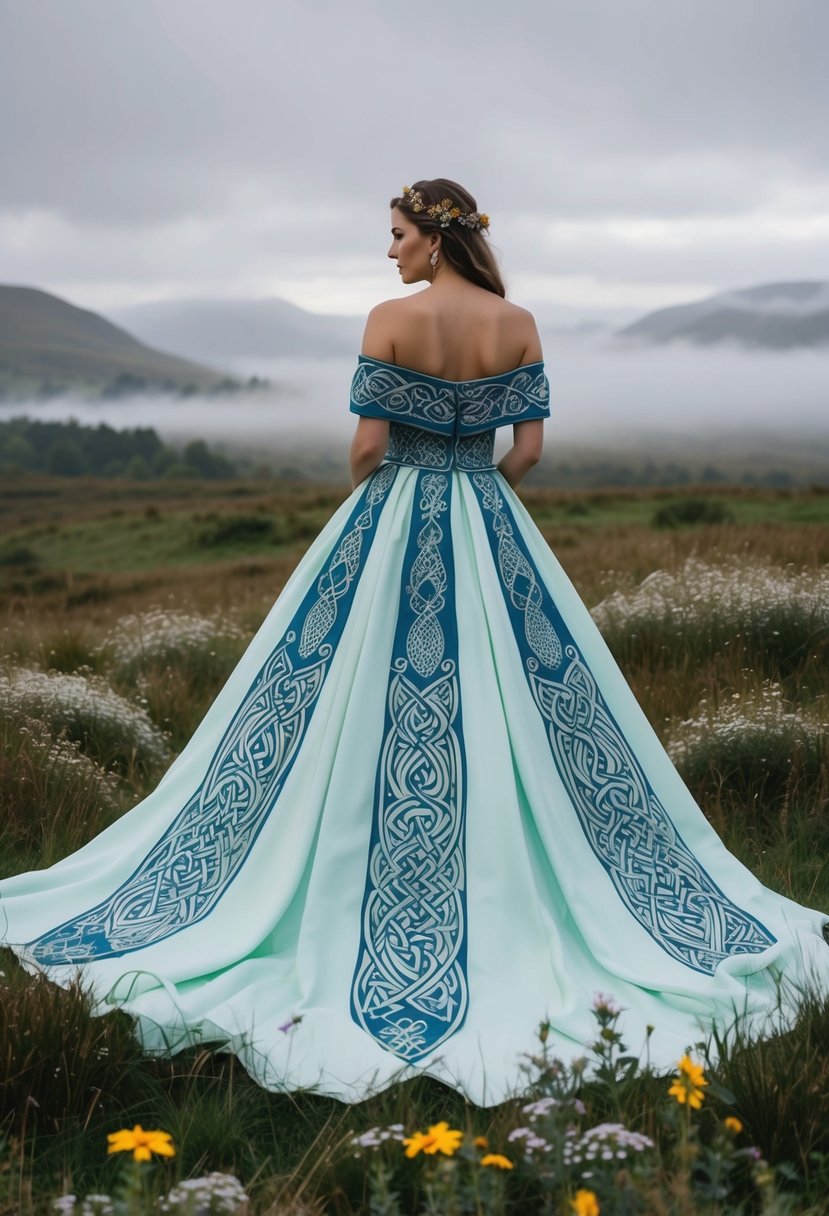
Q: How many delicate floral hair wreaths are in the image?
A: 1